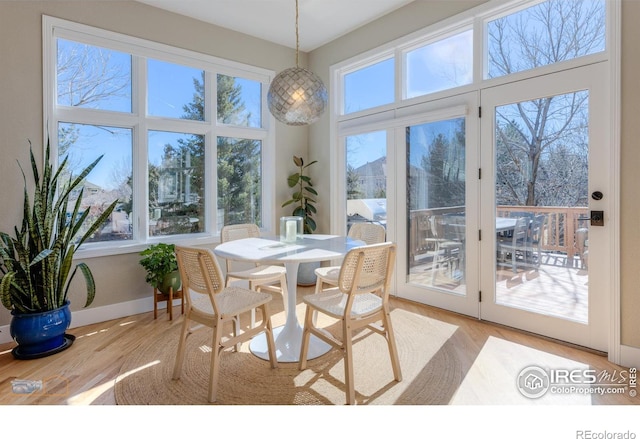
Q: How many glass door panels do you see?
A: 3